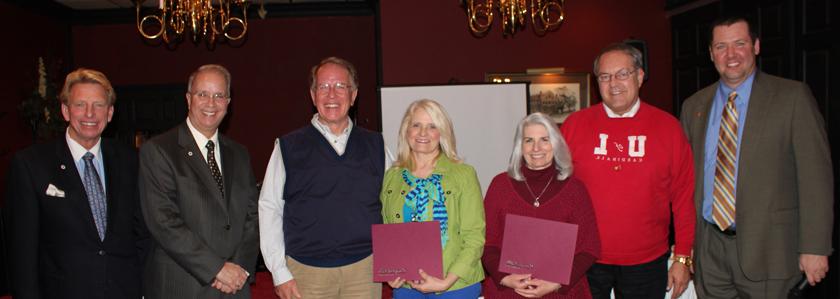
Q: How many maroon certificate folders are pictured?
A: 2